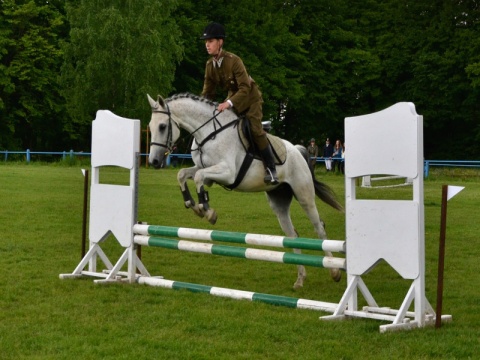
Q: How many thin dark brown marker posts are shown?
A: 2